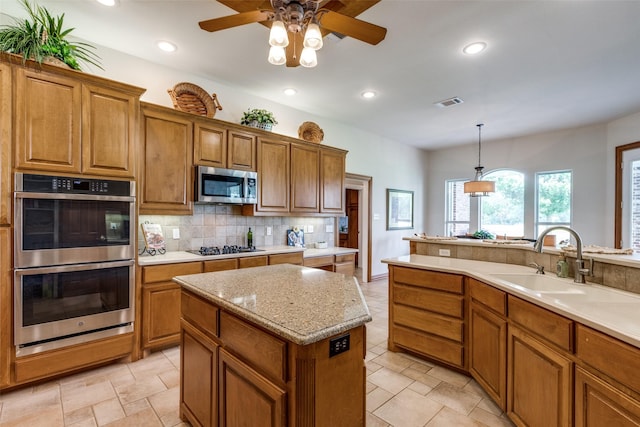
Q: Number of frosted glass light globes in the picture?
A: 4